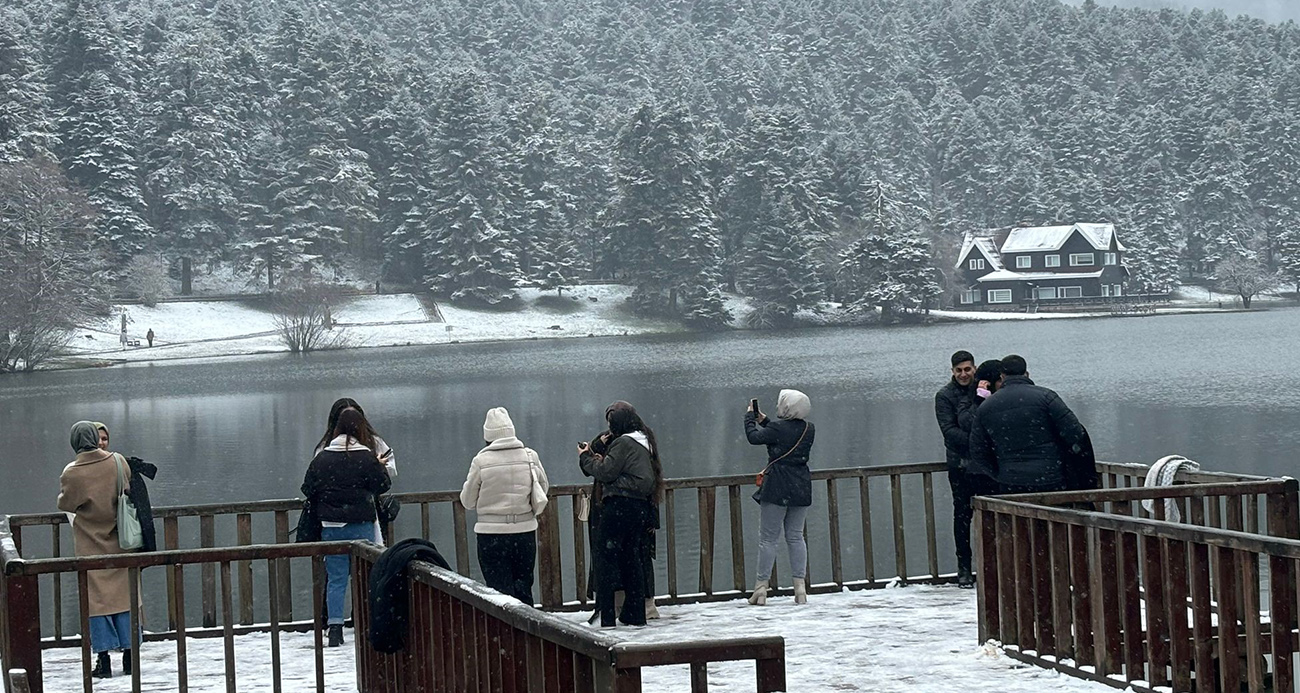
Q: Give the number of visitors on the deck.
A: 11